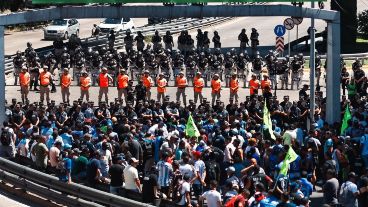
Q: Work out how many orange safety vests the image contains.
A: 14